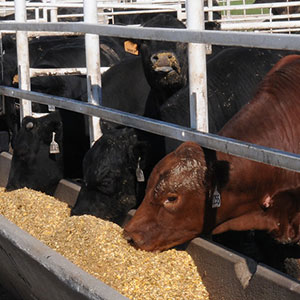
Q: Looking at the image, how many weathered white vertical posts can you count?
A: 3